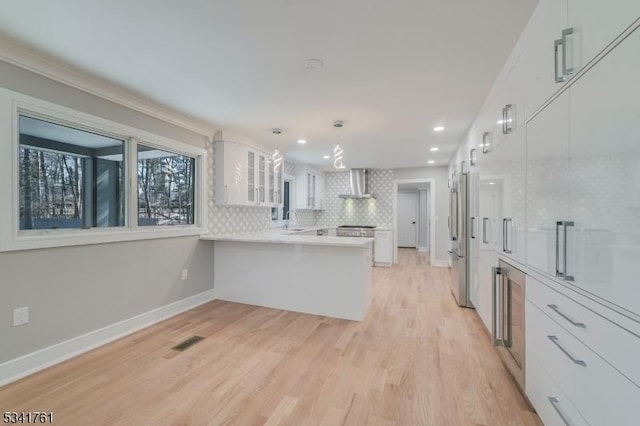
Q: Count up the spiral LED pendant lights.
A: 2